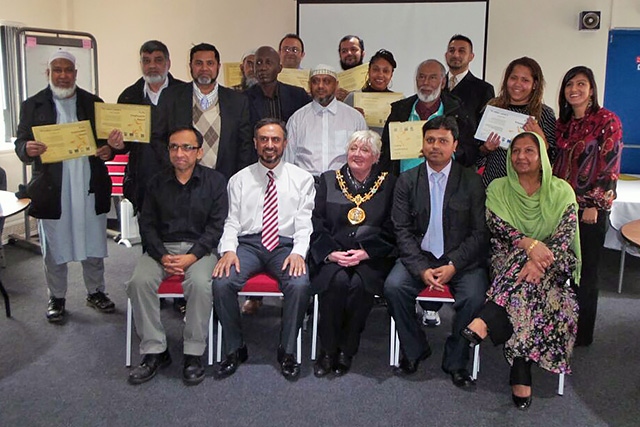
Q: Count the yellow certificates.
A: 7